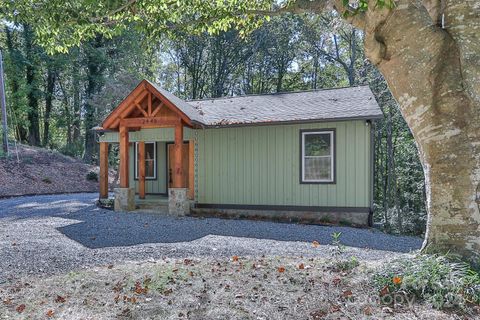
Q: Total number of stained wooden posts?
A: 5